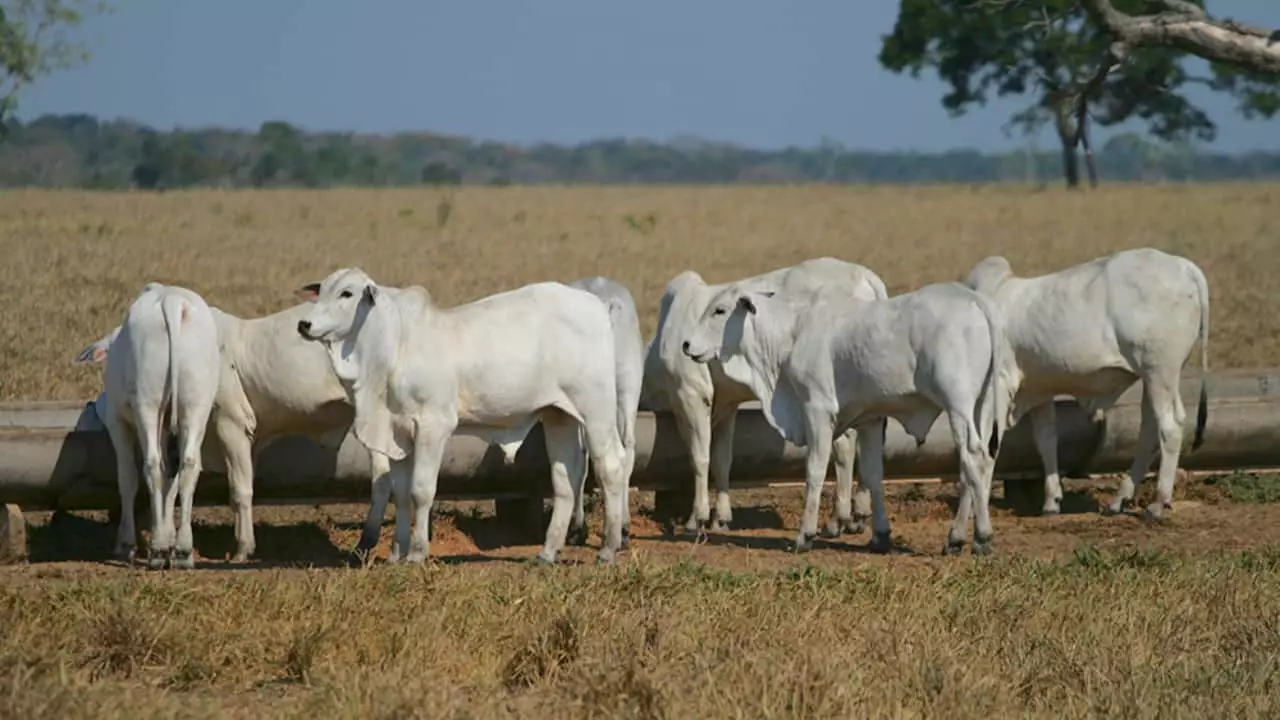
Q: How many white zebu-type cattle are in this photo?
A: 7